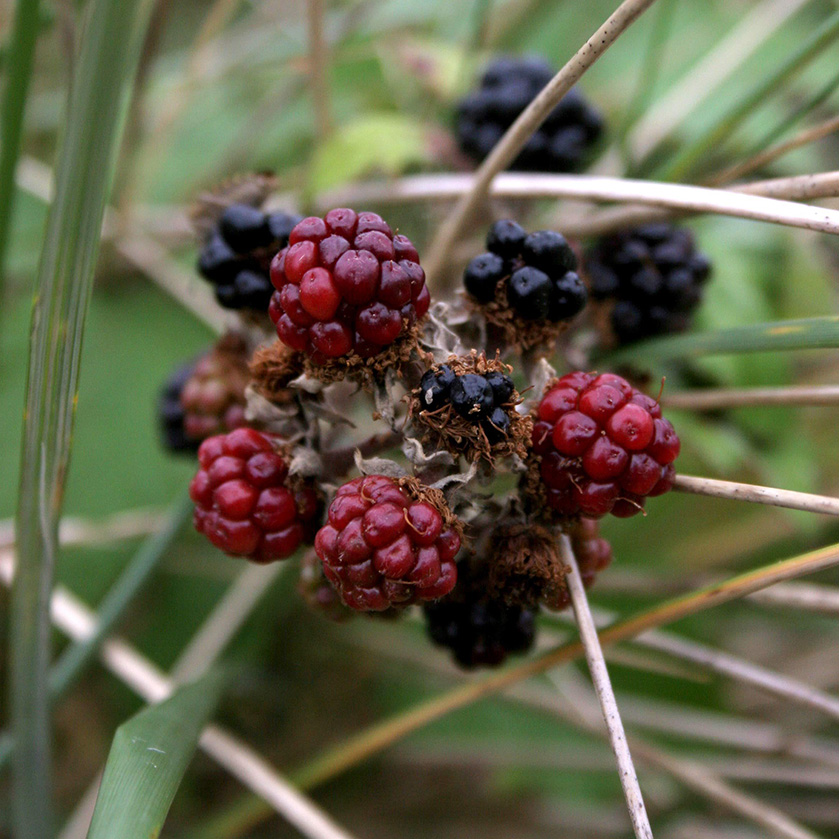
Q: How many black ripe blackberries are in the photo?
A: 7